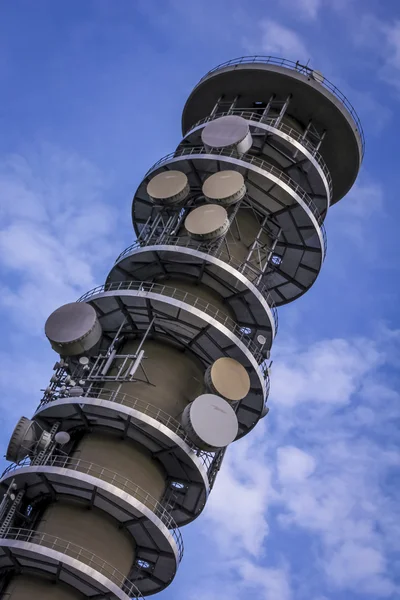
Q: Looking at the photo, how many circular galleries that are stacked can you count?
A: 8